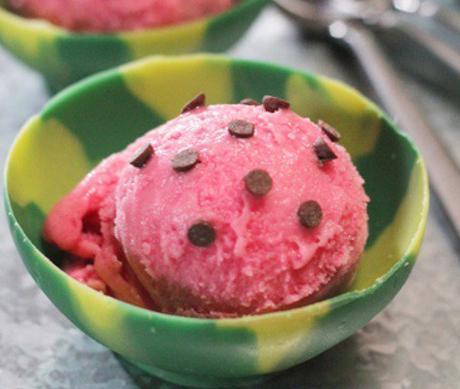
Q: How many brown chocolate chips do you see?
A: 11